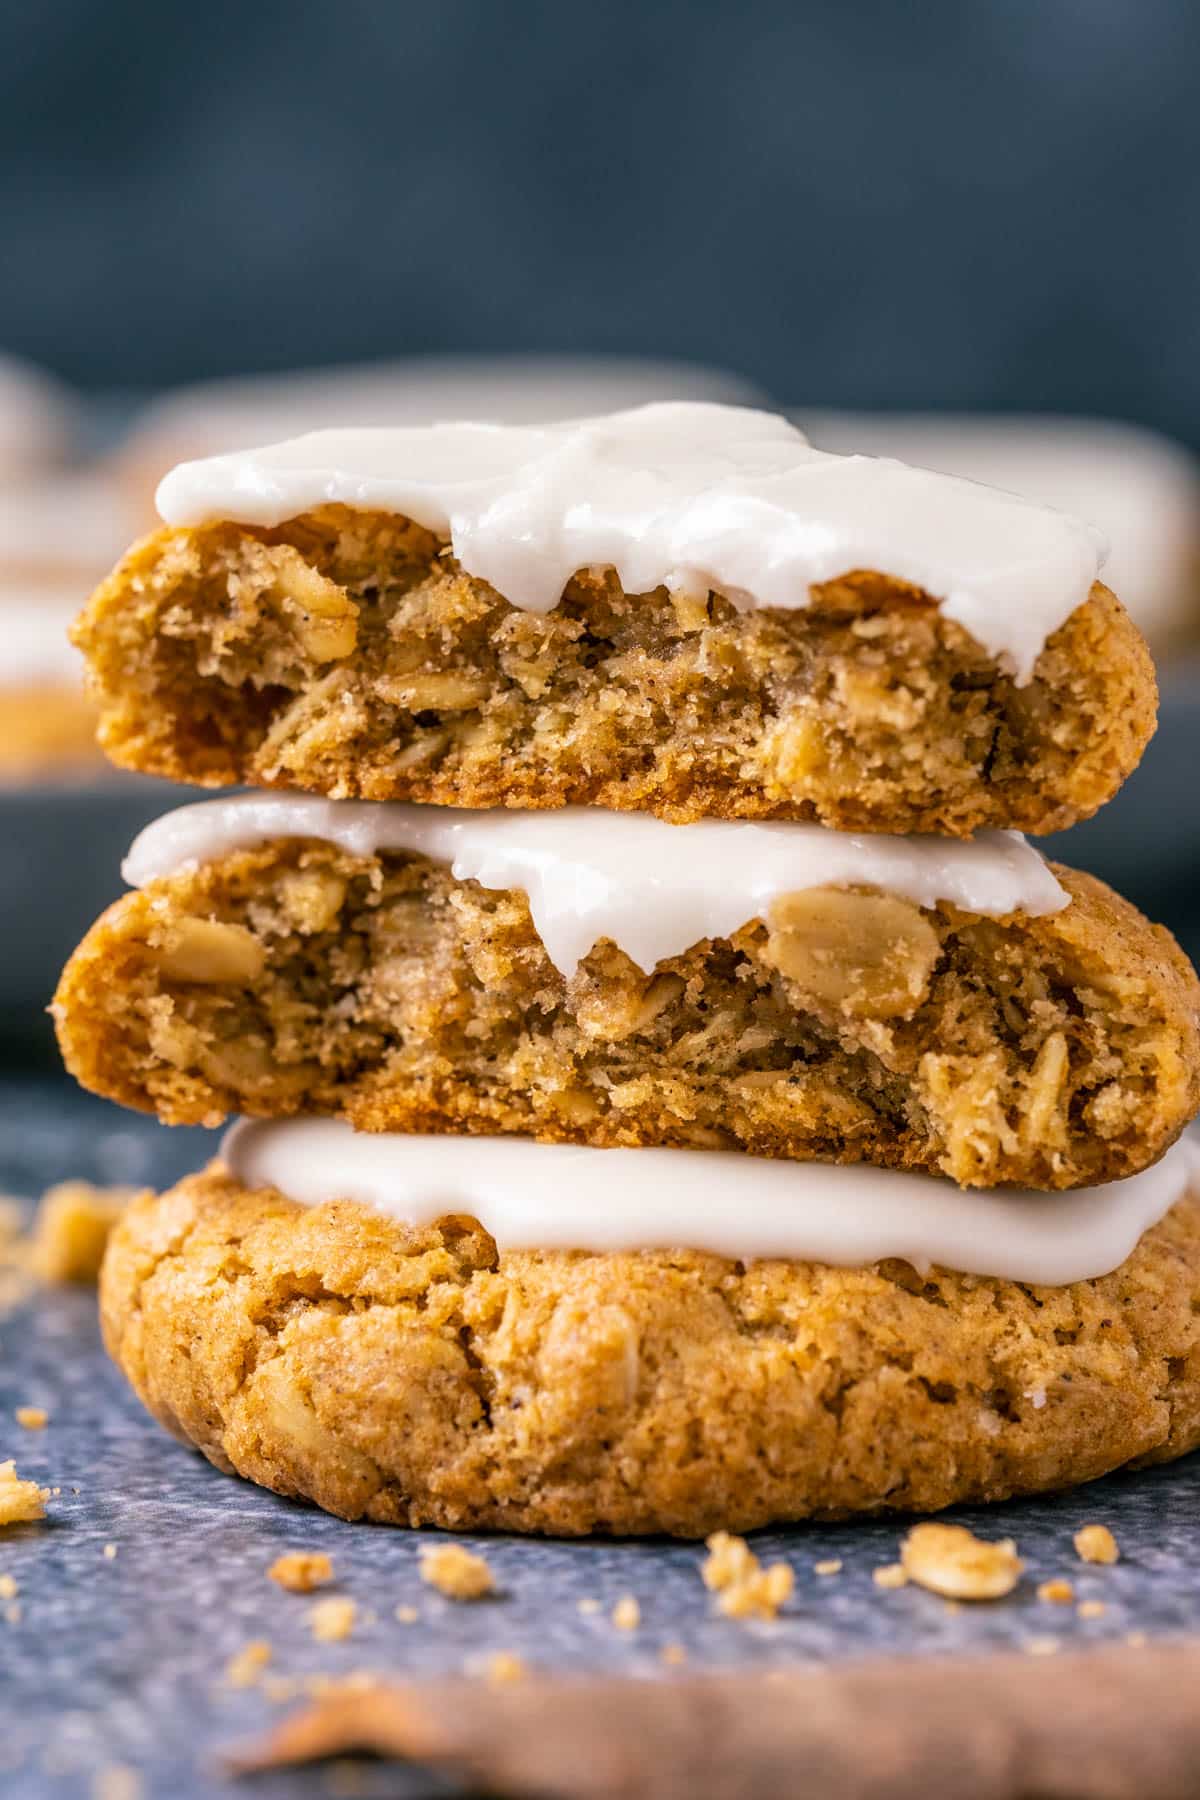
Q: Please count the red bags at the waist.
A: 0